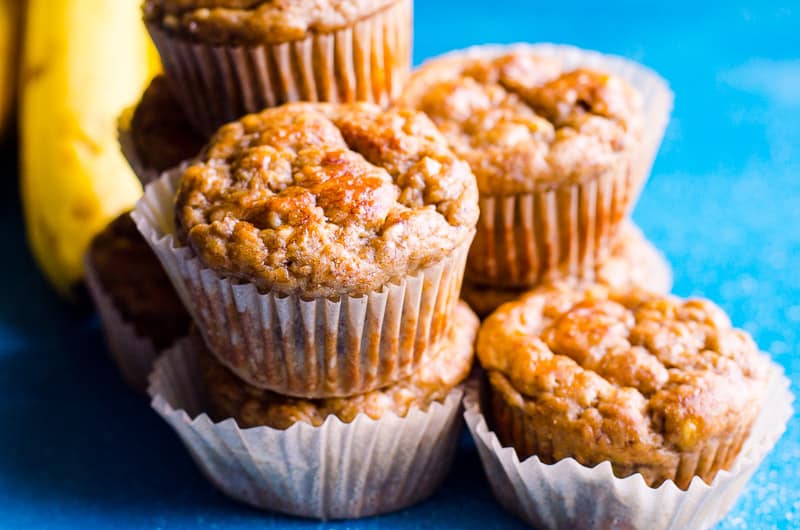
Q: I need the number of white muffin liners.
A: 7